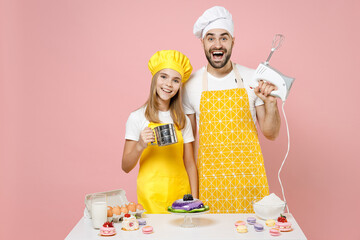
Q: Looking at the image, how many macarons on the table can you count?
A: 8